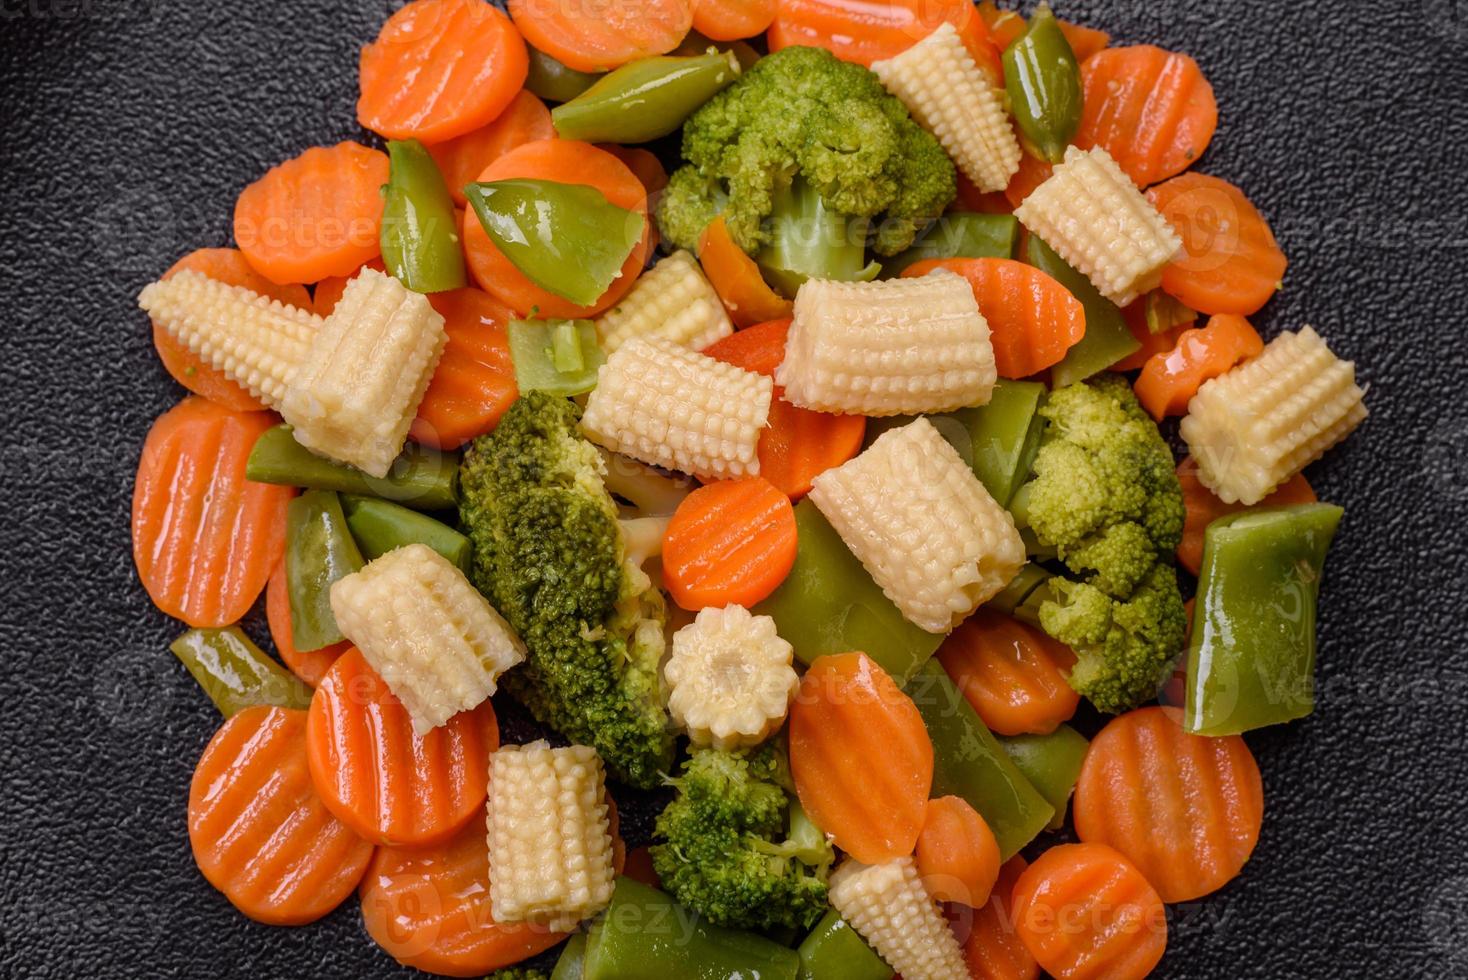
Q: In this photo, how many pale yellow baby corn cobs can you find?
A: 13